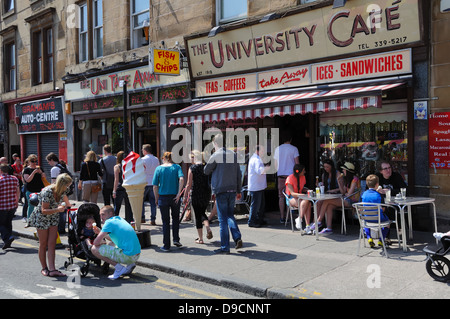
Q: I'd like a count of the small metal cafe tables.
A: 2